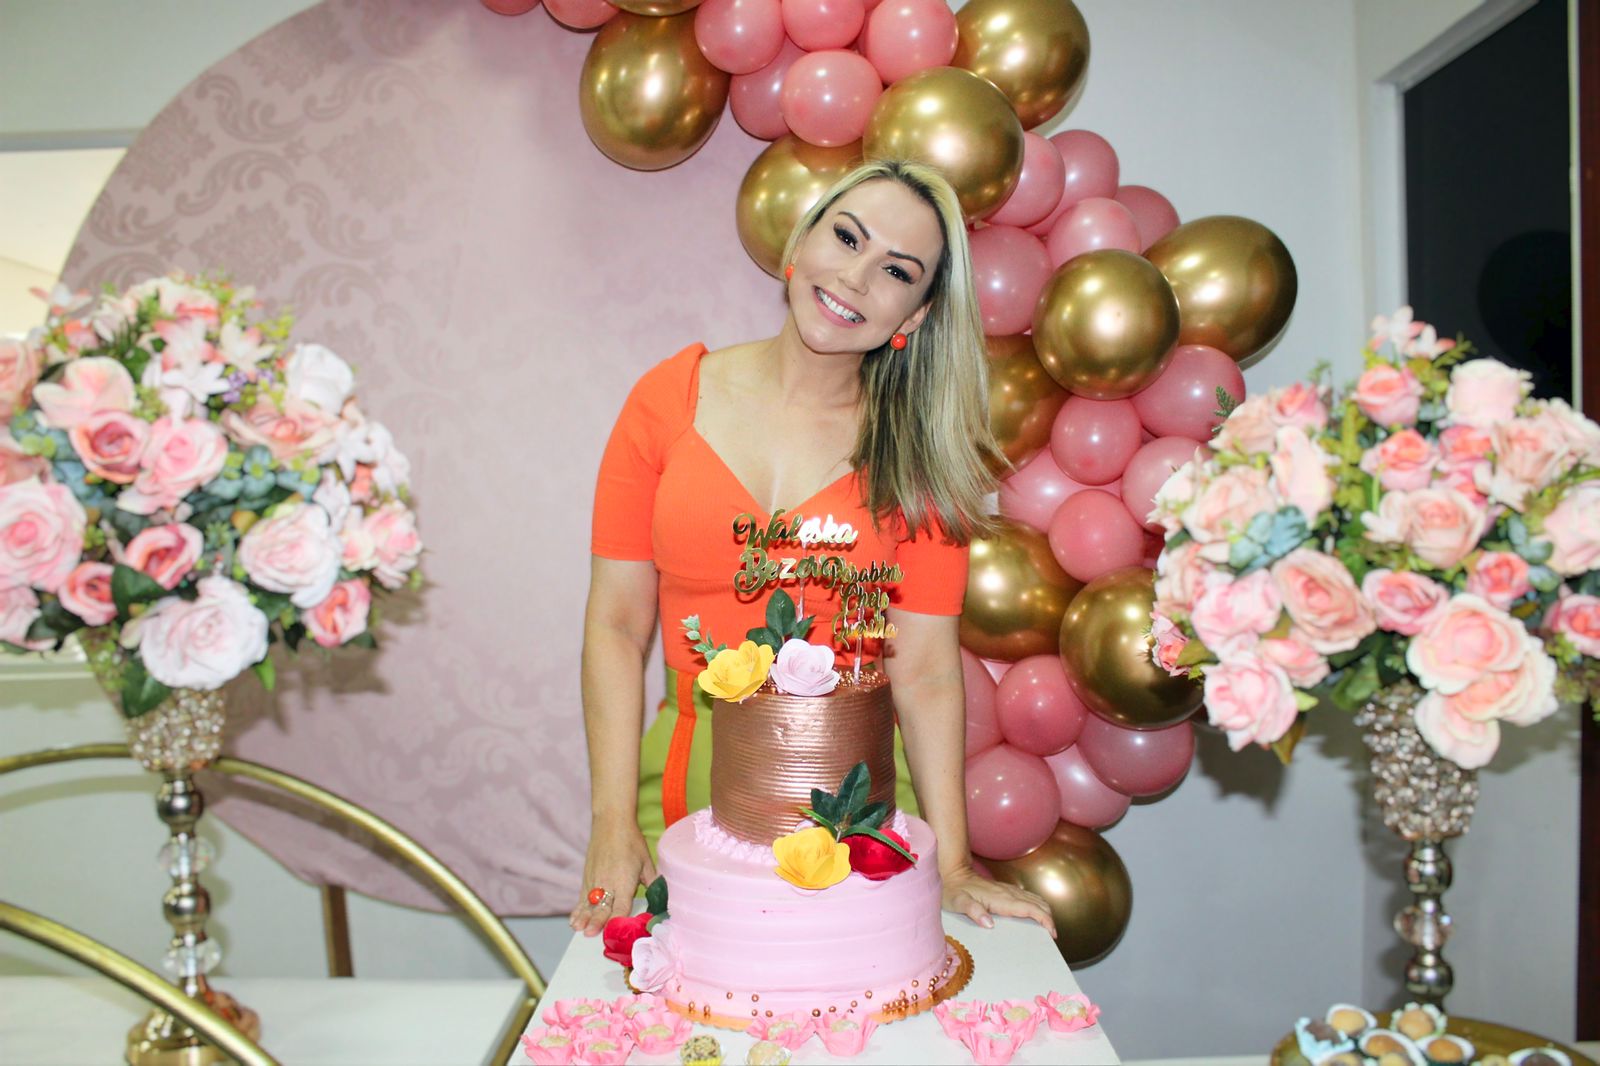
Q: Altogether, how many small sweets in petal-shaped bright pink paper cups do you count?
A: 12